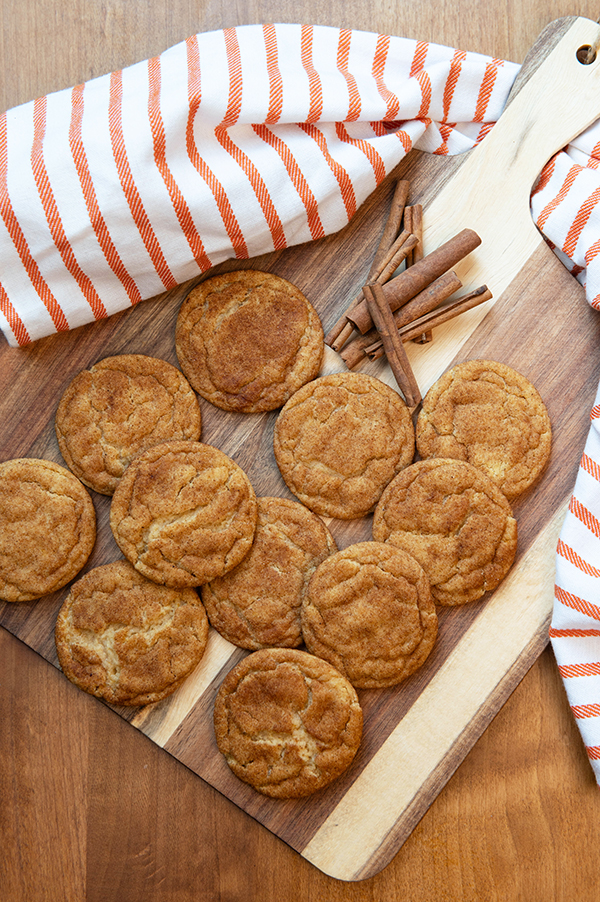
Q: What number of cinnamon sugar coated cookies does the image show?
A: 11